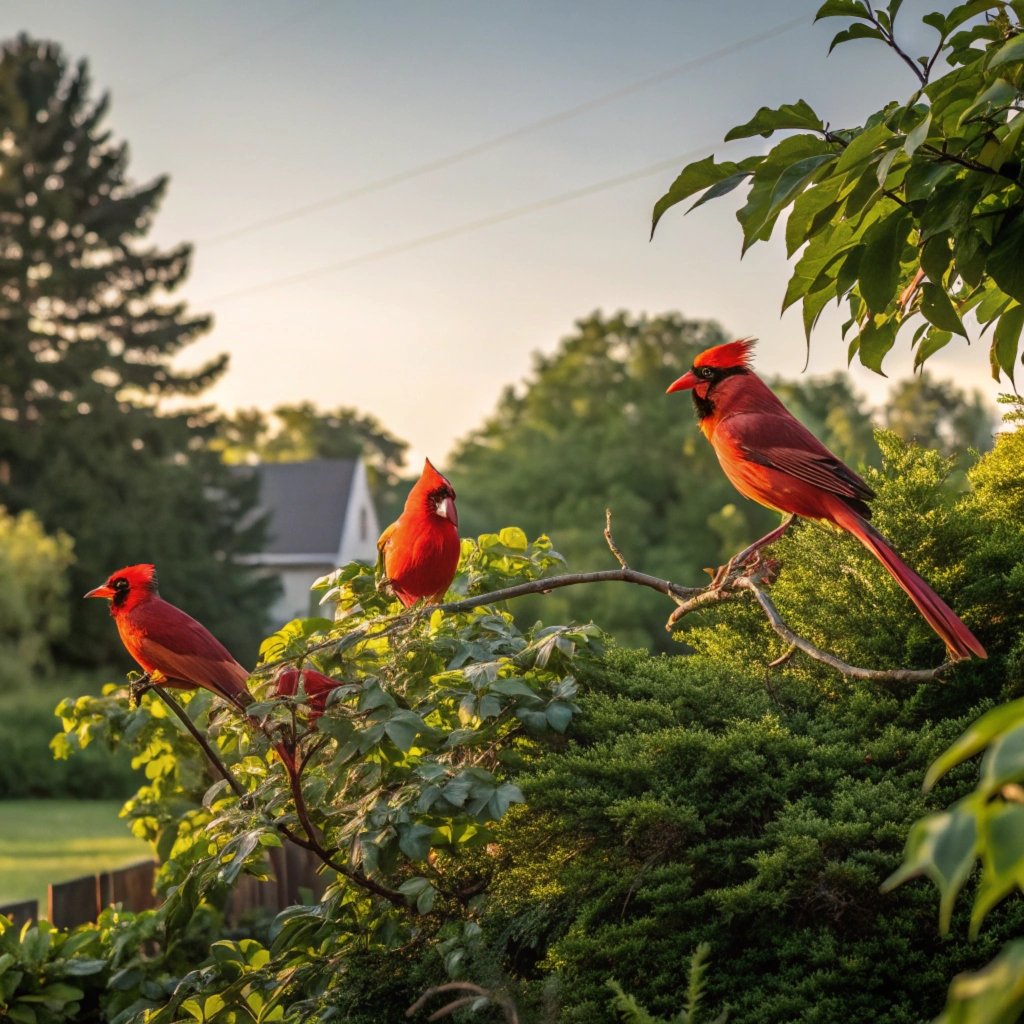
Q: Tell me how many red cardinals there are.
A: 3